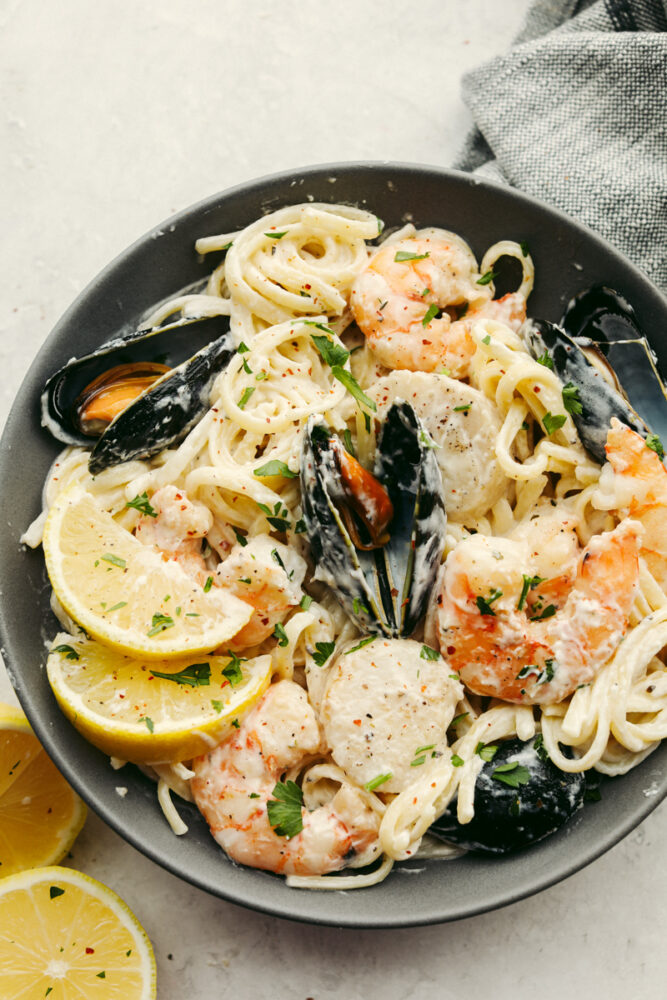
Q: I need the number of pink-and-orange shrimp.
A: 5